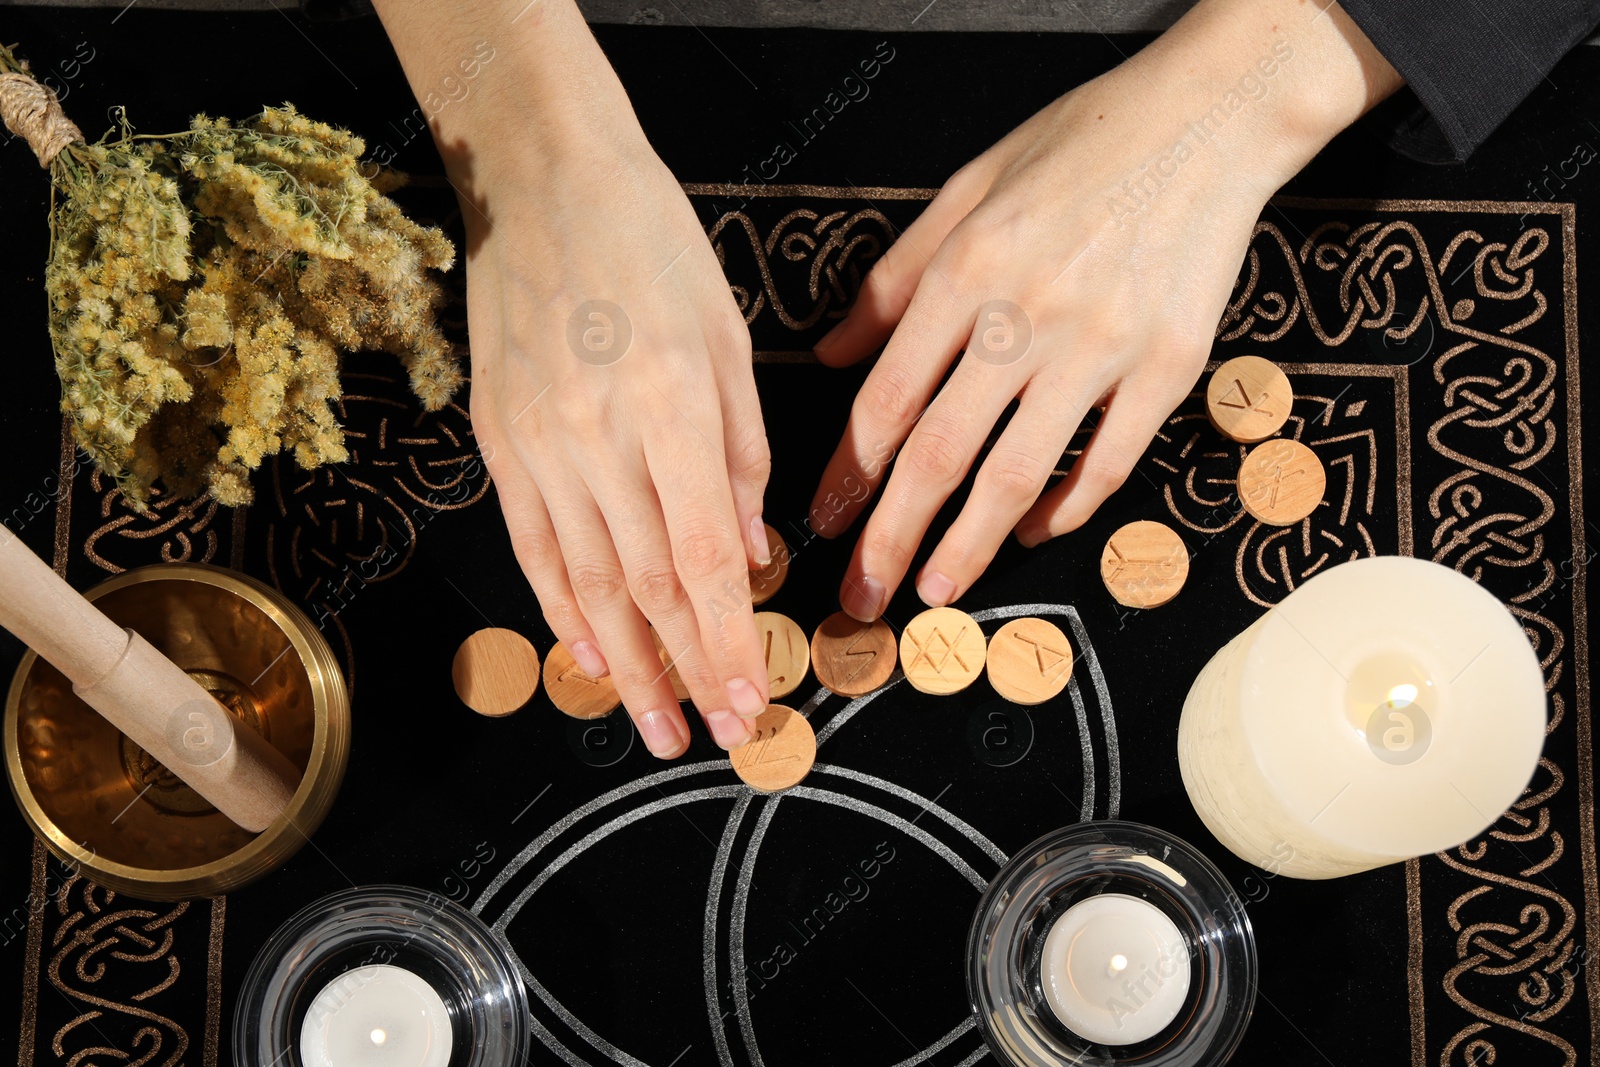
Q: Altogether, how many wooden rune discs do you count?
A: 12